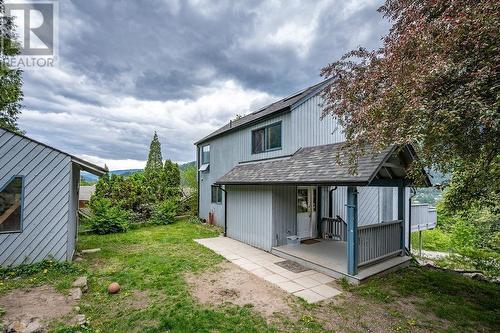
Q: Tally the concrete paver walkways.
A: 1